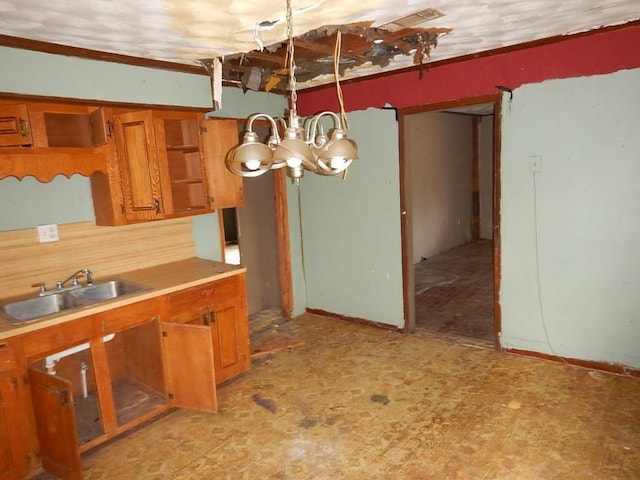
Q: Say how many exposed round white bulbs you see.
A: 3